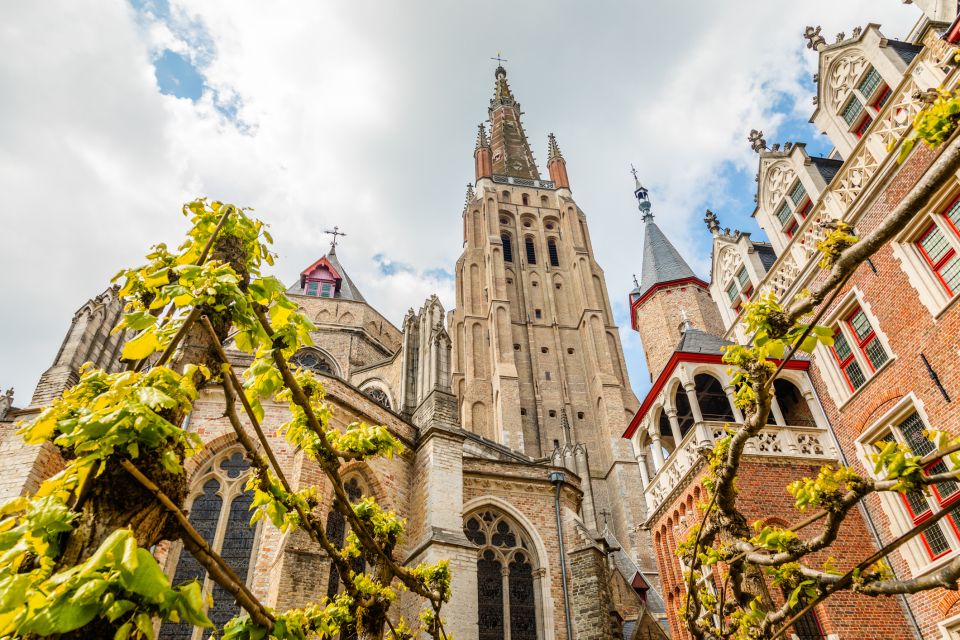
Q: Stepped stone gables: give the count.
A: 3